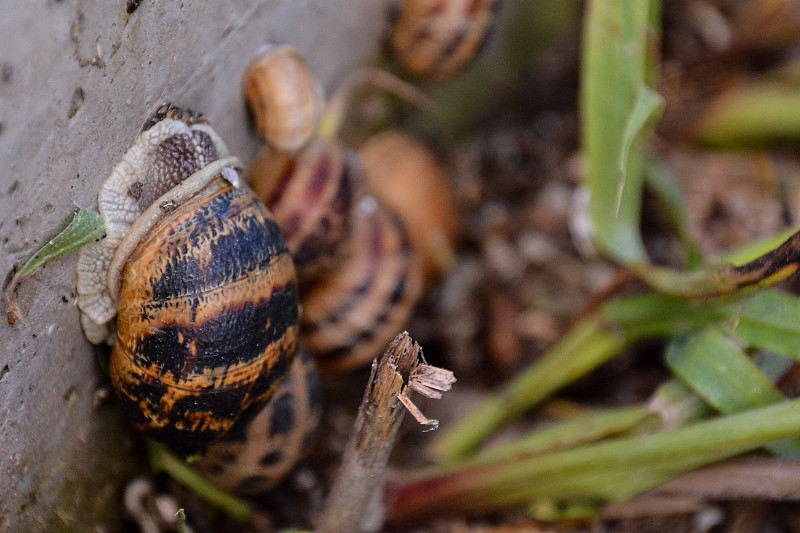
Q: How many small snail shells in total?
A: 6